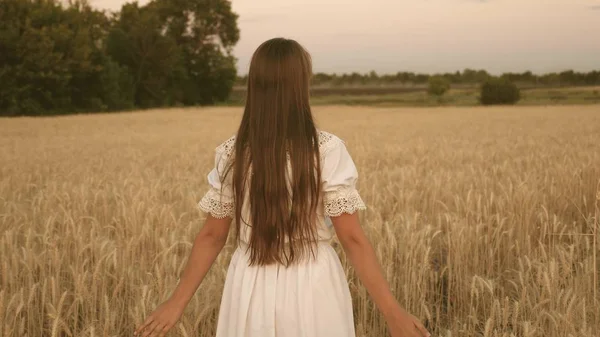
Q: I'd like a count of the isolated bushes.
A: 2